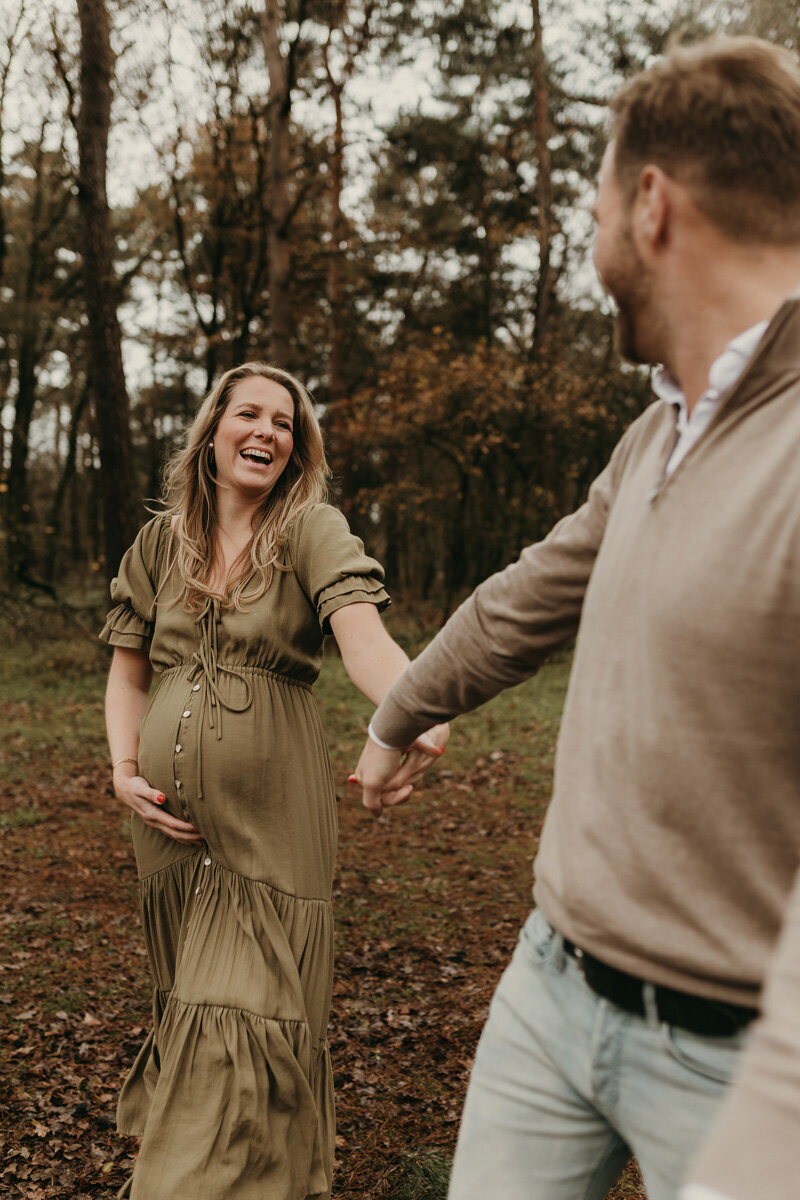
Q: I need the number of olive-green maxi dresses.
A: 1